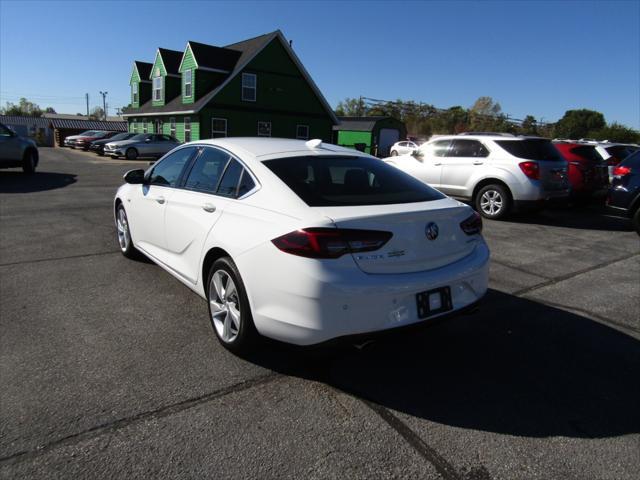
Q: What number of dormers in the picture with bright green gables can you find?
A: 3